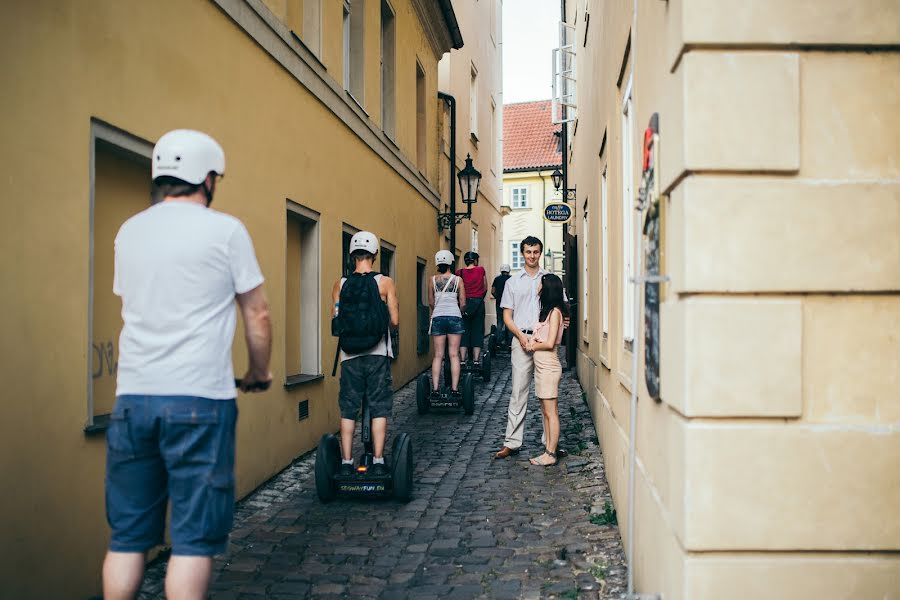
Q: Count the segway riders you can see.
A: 5